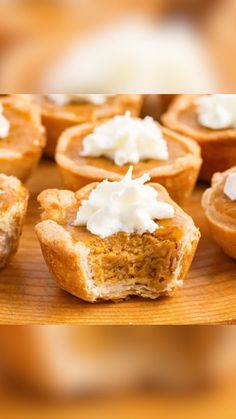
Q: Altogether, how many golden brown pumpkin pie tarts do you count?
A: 7